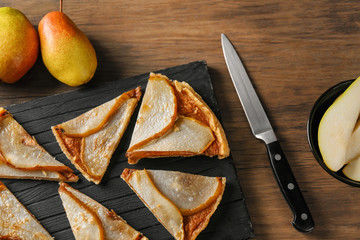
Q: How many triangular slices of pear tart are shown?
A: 6